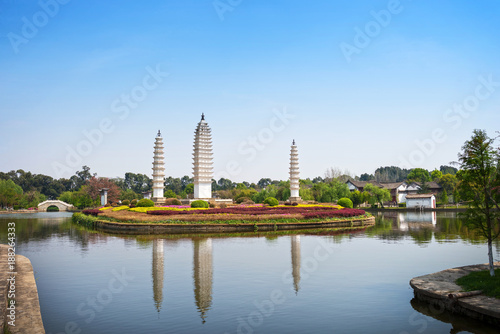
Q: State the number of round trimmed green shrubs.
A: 4